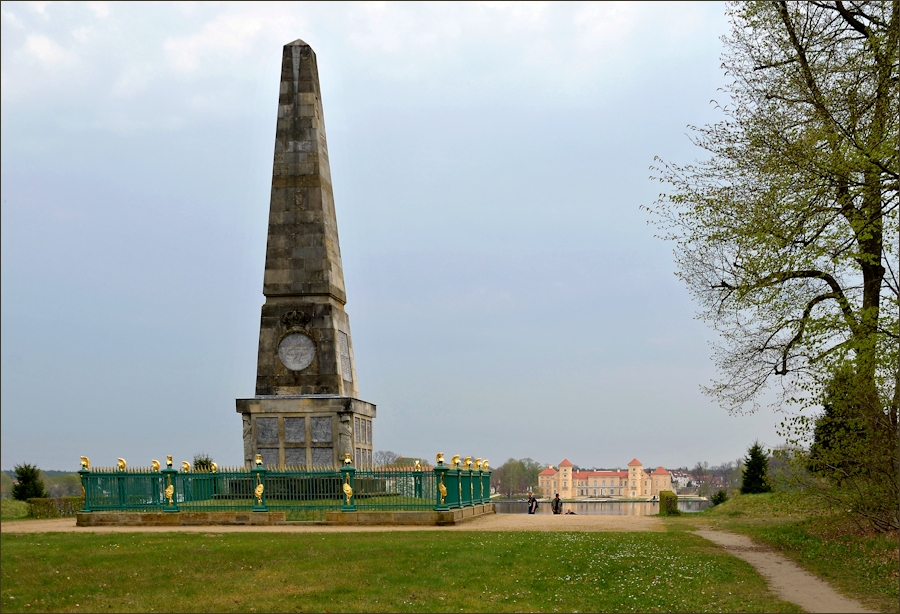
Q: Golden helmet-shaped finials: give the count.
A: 14